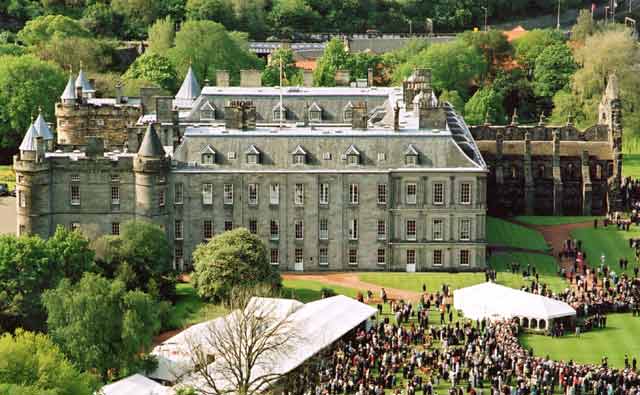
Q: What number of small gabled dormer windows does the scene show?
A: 9